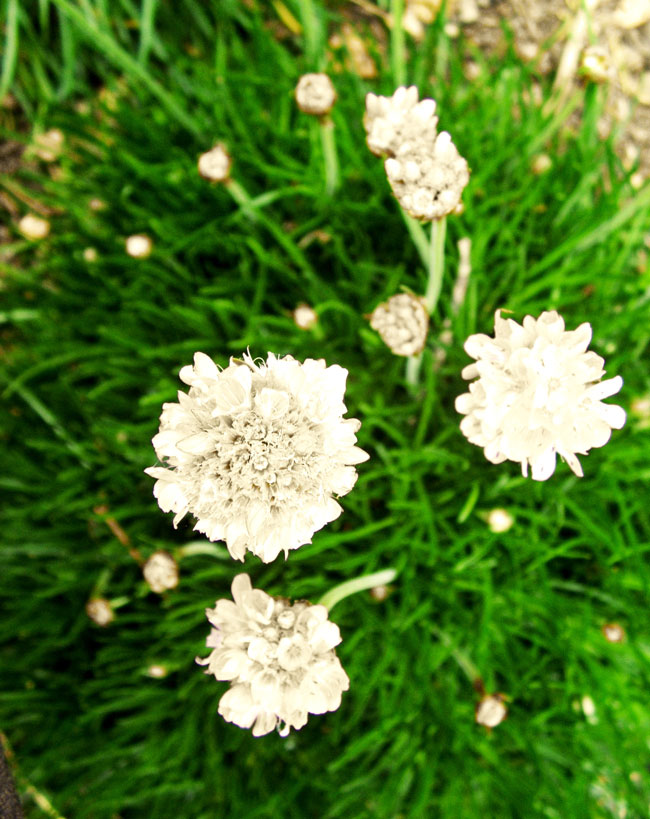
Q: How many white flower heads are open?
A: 3